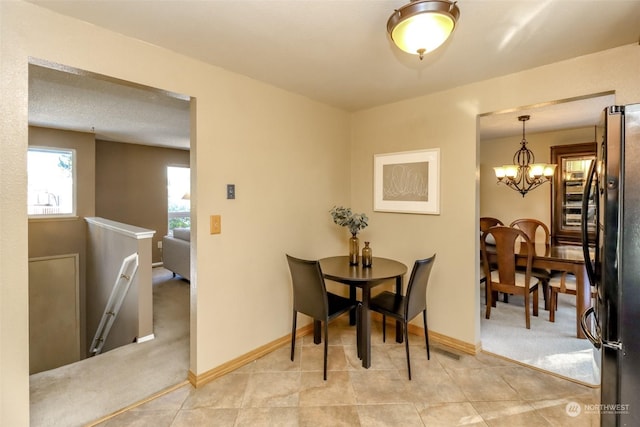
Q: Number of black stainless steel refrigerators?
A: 1